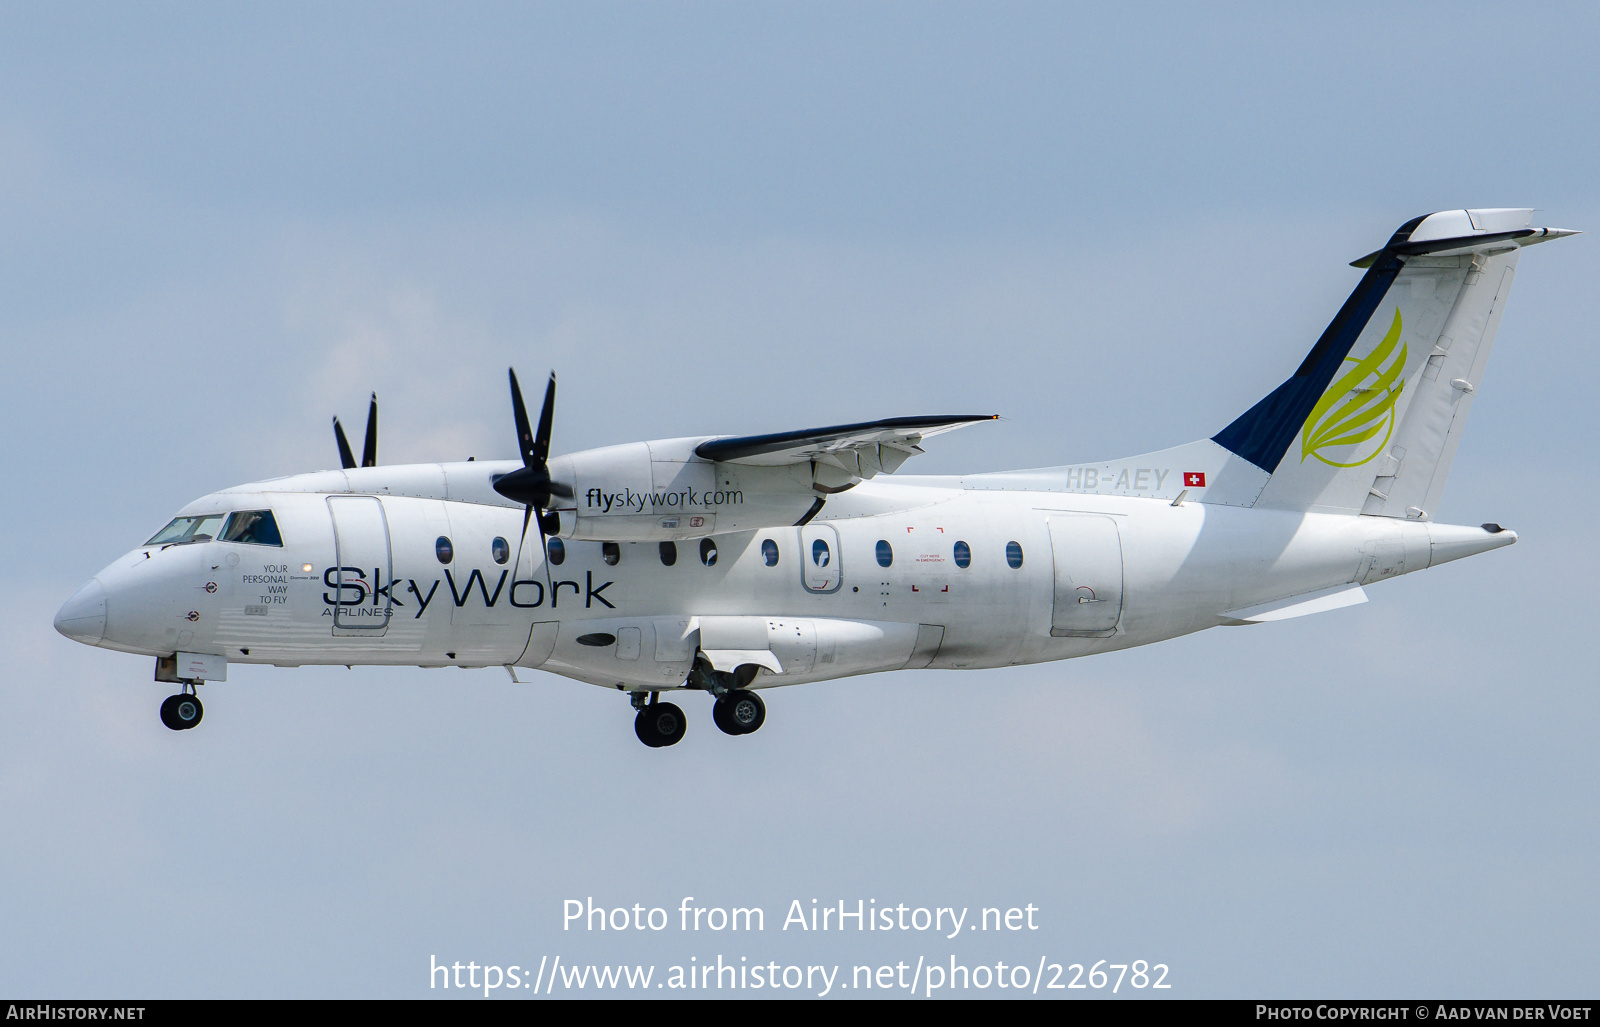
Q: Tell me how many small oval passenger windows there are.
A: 11